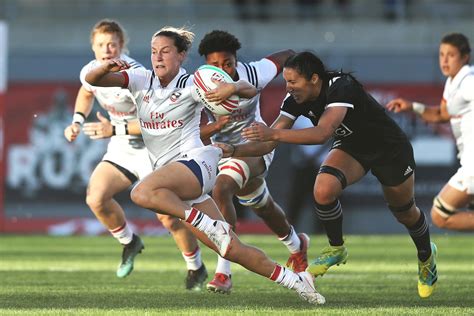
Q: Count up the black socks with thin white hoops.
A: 2